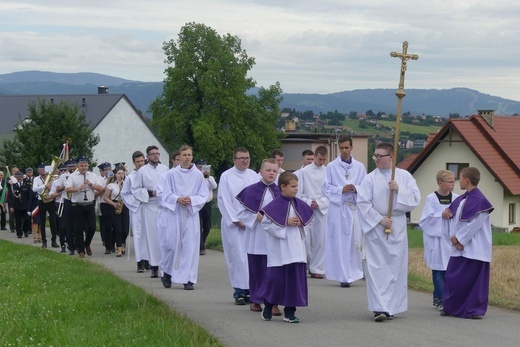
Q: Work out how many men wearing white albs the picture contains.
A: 10